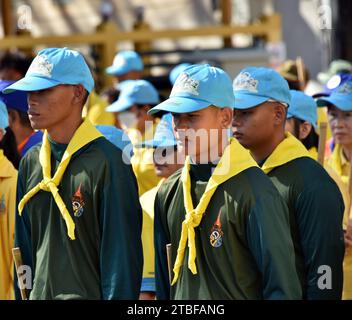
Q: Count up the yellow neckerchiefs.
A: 3